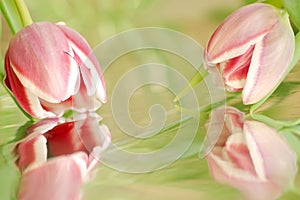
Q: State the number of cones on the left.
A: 0